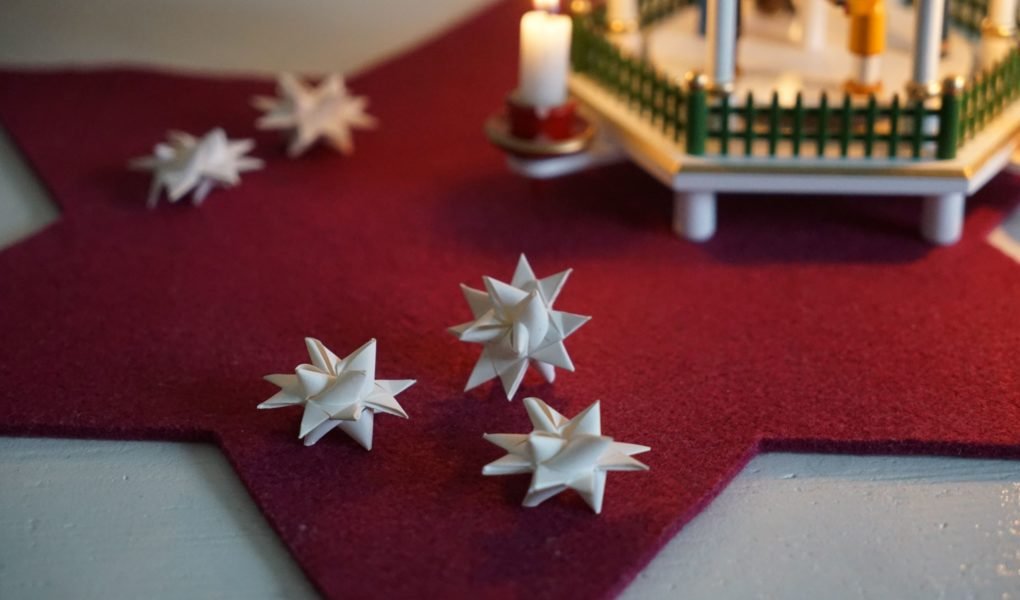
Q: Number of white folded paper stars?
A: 5